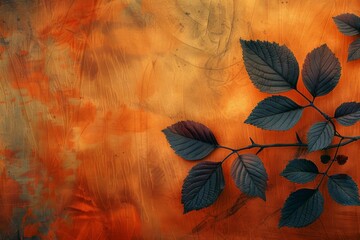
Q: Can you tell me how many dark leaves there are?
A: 13